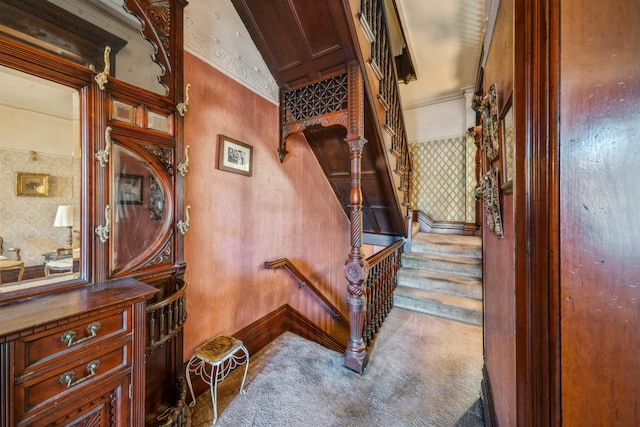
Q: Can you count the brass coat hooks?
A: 6